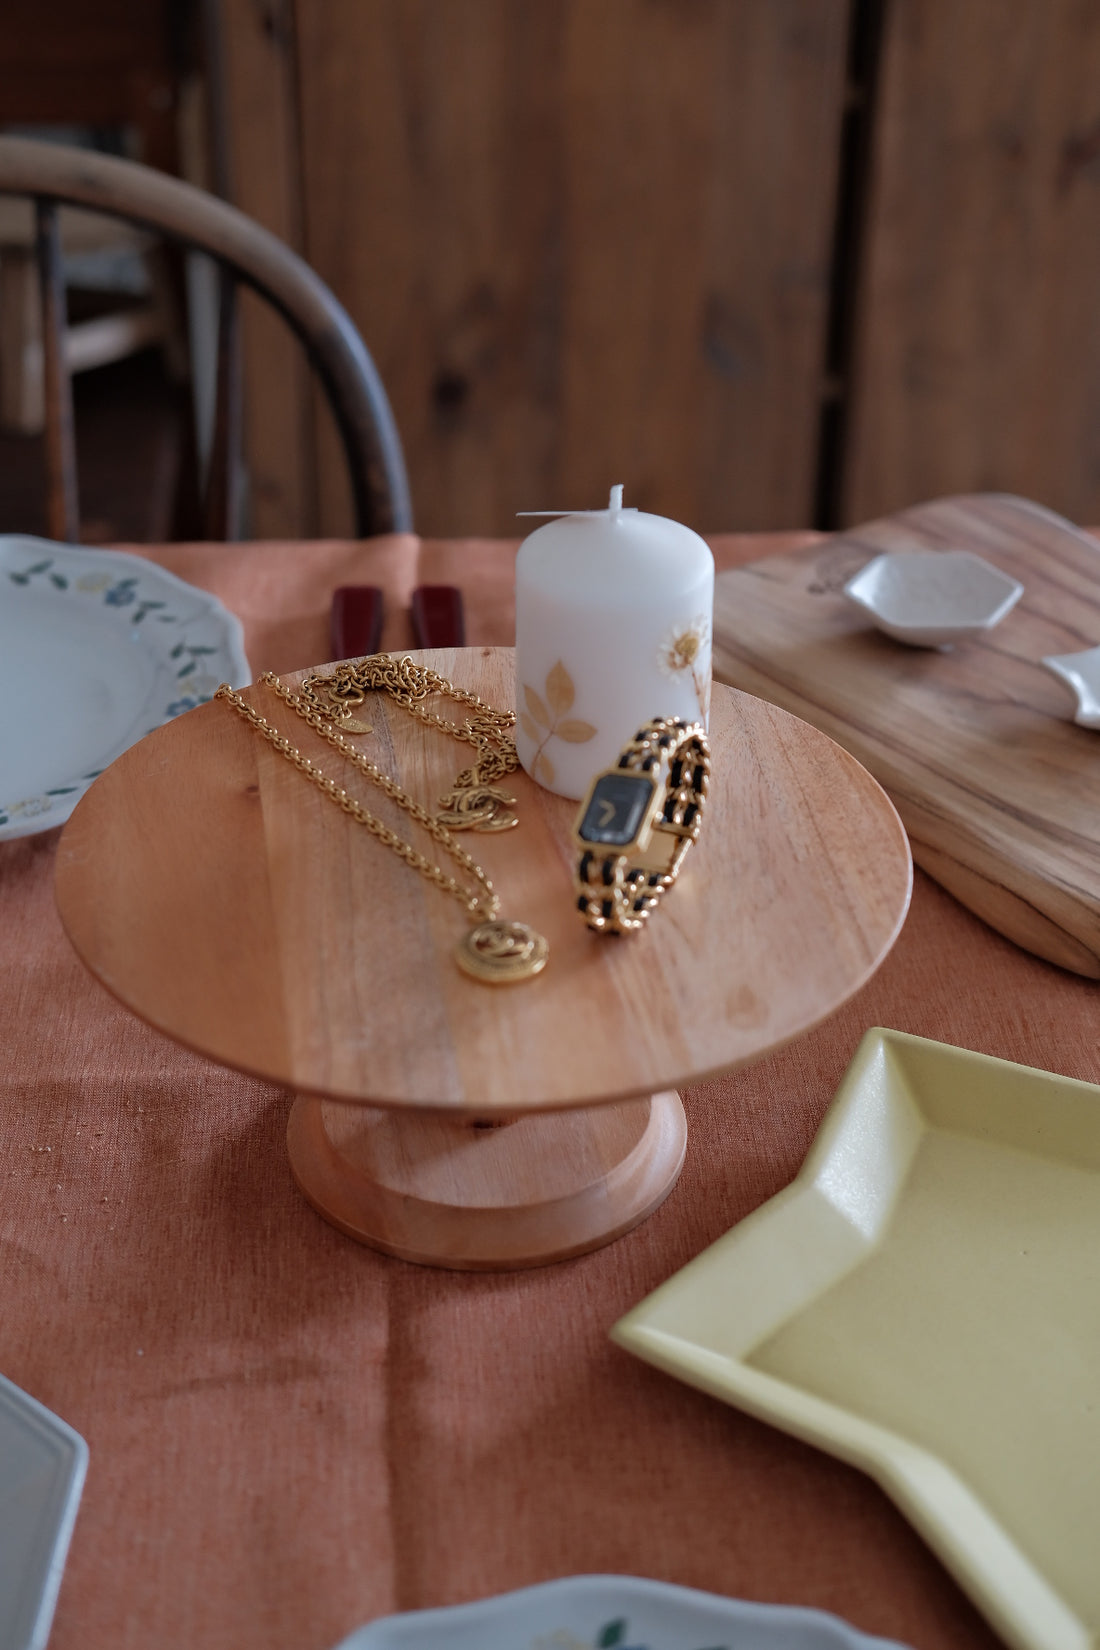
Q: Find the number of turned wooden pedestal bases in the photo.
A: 1